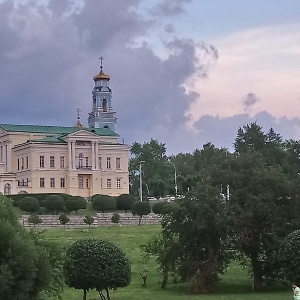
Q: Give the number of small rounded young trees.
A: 4